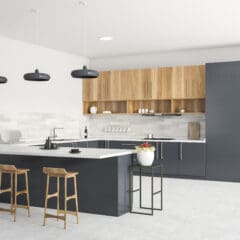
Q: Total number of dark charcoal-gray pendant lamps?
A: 3